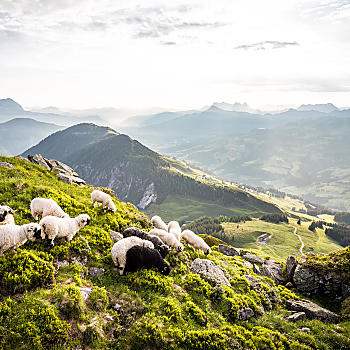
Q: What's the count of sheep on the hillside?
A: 12